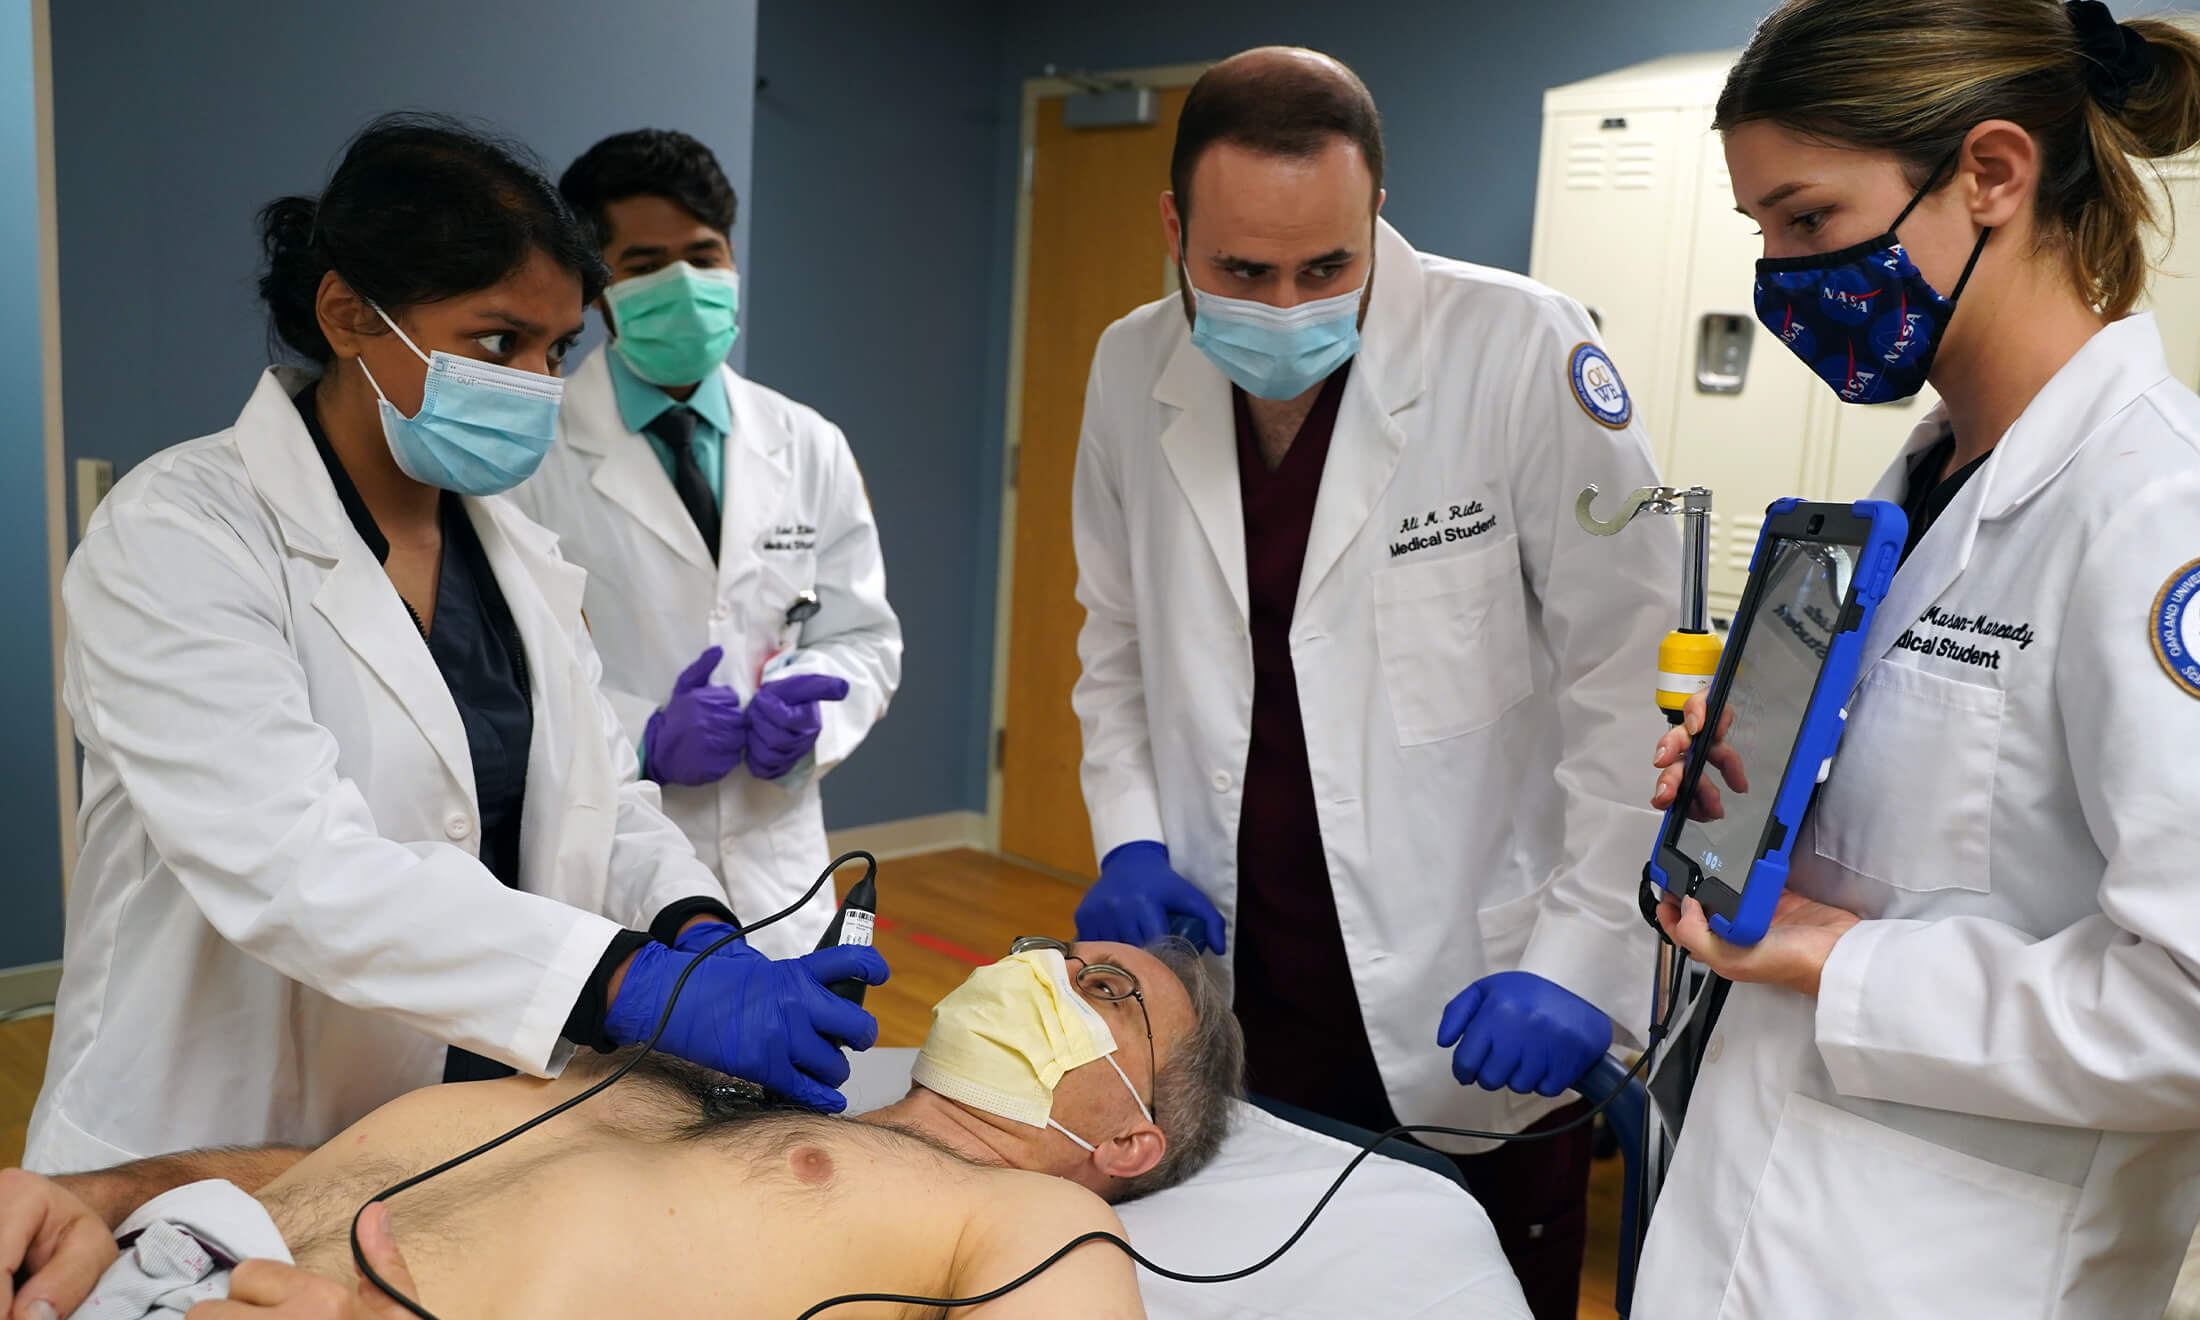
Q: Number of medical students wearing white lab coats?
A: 4